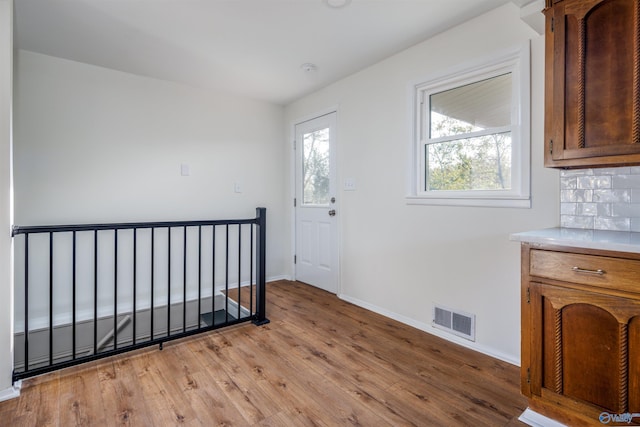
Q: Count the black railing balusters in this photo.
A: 14